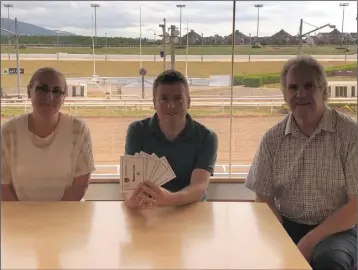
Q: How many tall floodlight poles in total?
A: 5